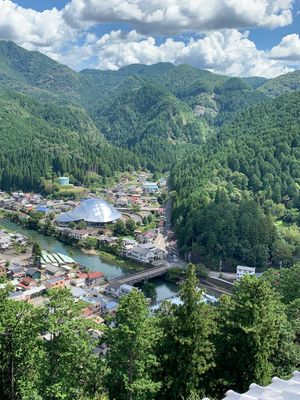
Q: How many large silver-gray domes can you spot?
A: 1